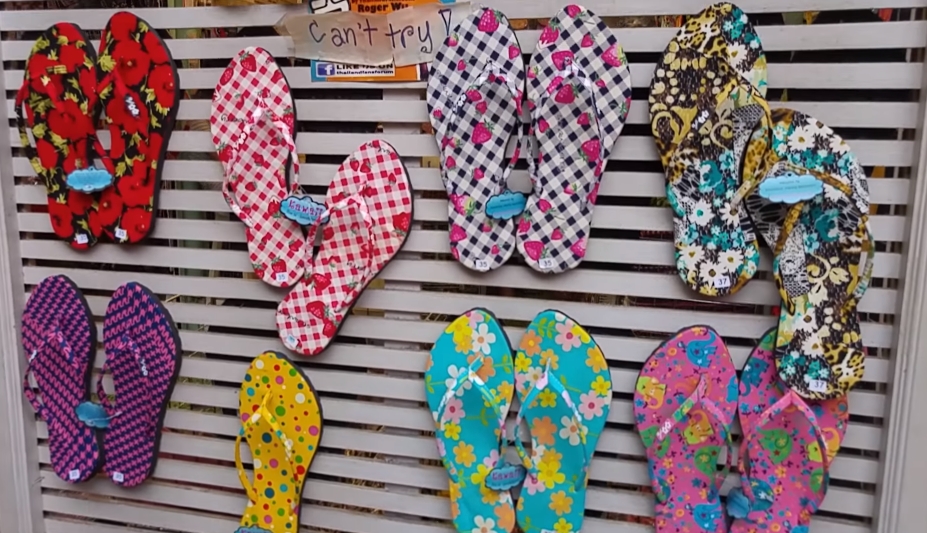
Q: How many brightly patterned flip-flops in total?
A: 15